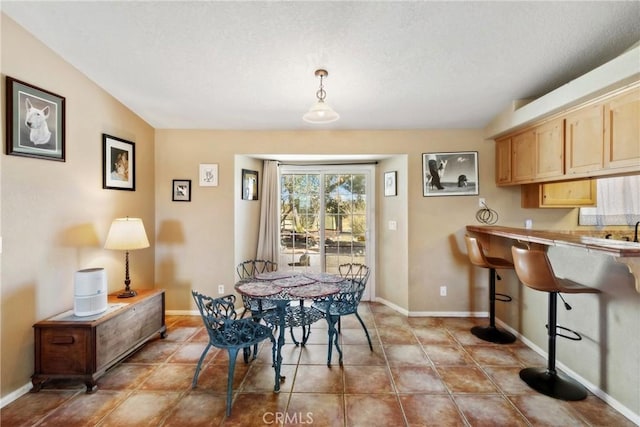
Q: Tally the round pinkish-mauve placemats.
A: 5